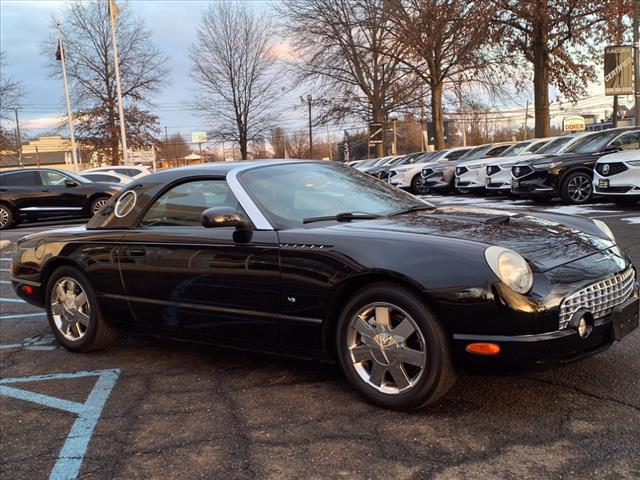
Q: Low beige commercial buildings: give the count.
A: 1